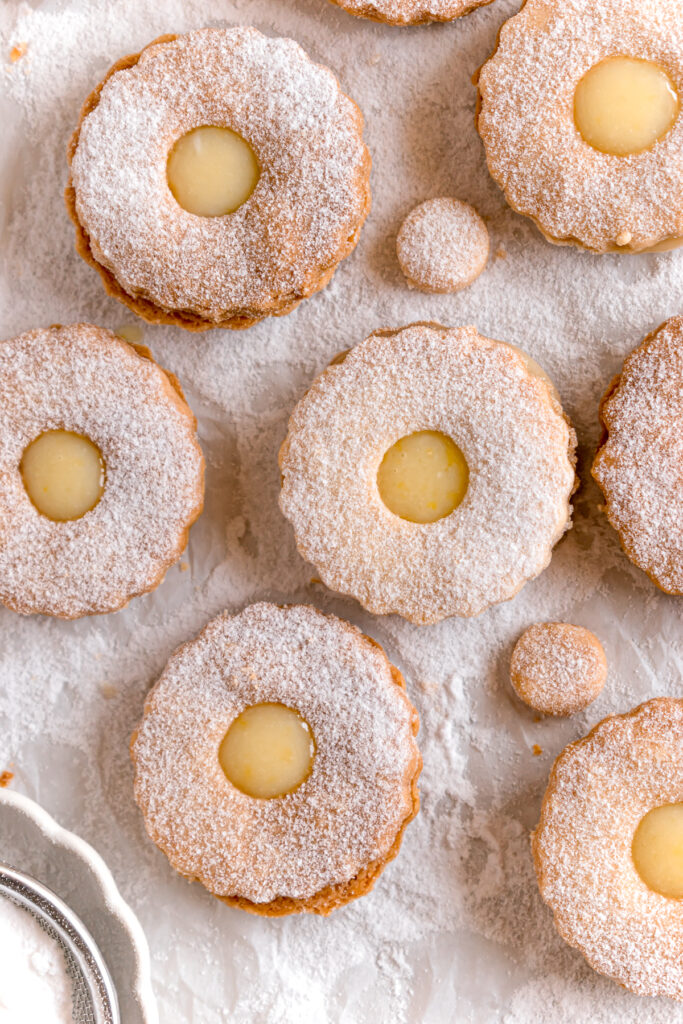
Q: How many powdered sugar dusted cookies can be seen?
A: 10